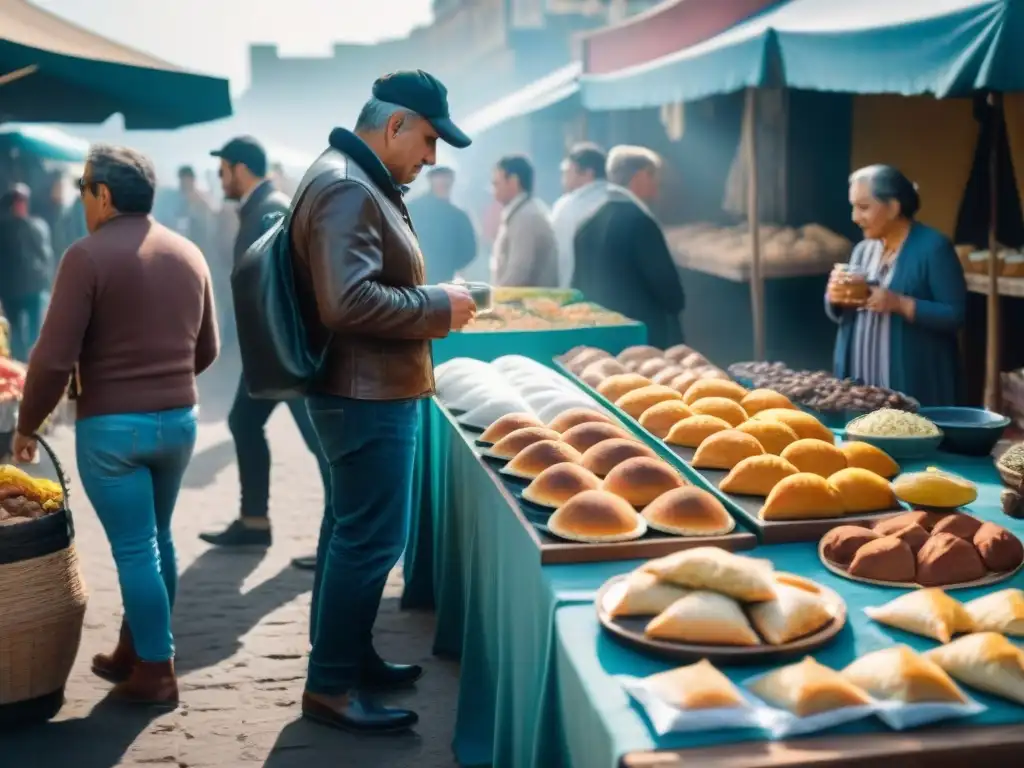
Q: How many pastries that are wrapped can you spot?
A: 3